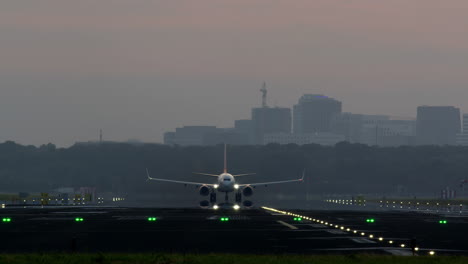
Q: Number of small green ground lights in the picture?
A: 14